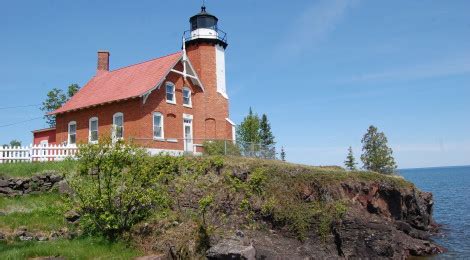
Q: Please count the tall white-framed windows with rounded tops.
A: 6